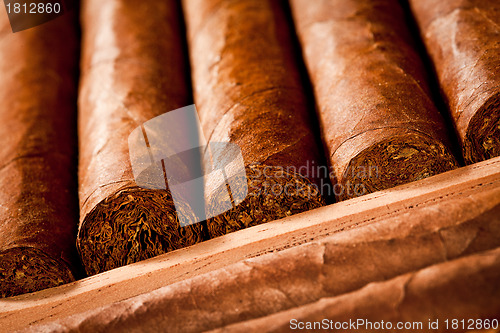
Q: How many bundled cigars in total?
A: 5